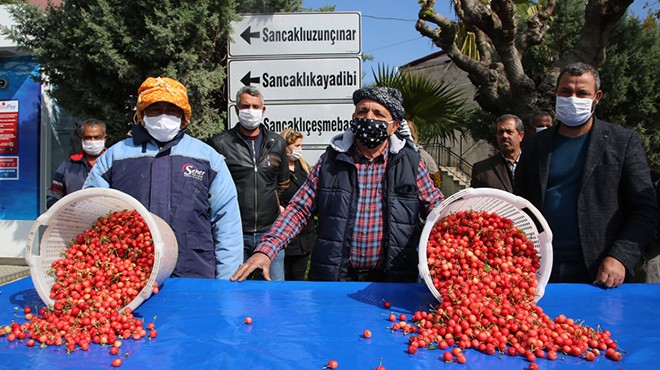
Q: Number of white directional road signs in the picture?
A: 3